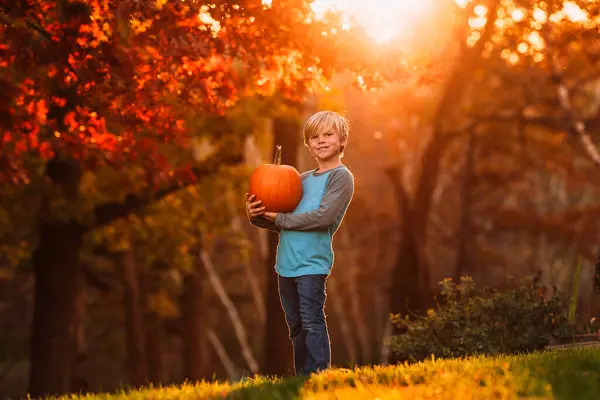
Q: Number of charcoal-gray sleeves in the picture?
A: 2